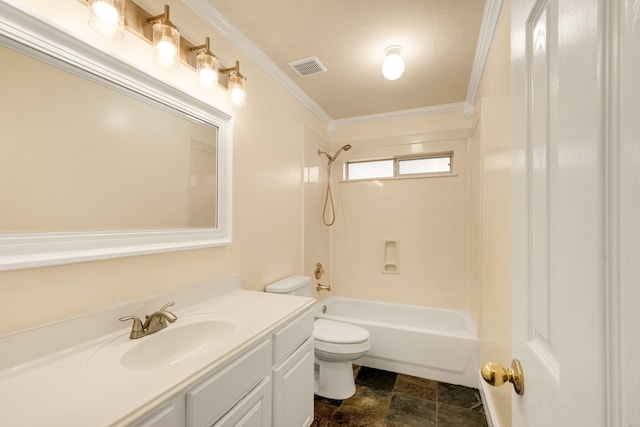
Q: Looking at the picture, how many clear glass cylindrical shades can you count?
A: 4